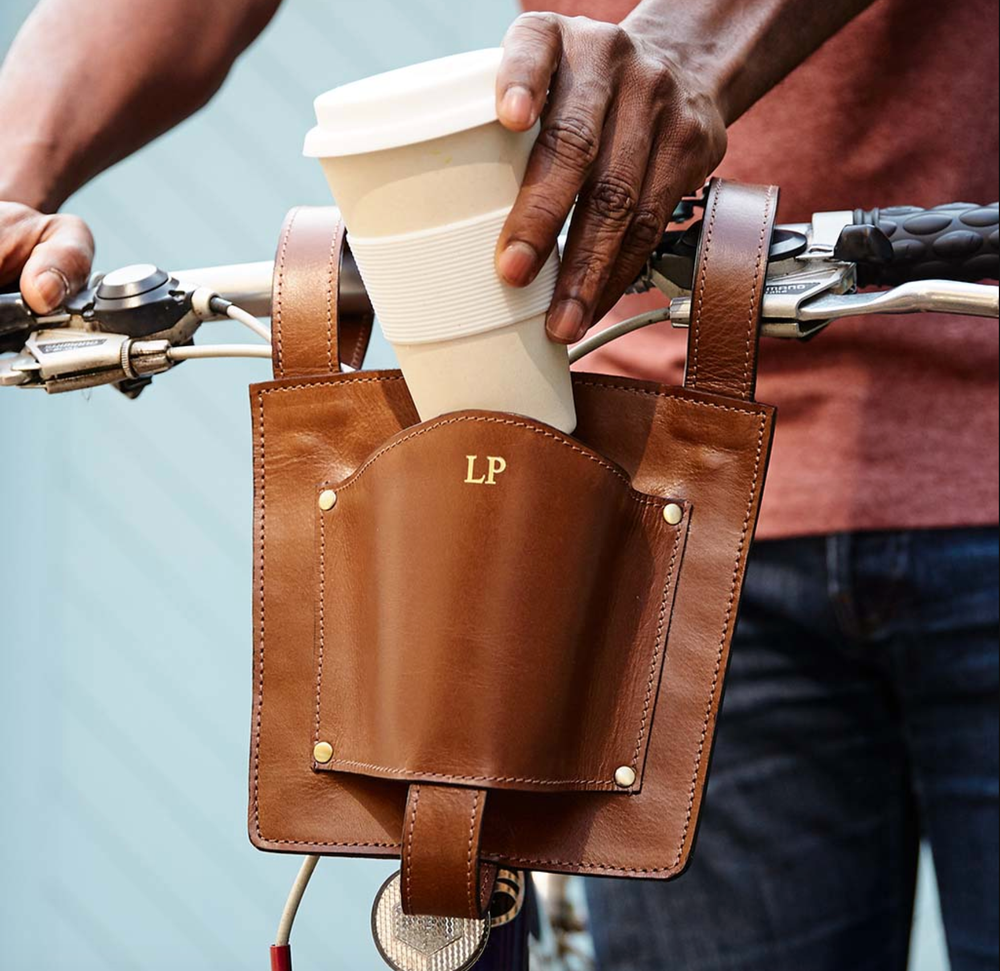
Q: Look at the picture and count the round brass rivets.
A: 4